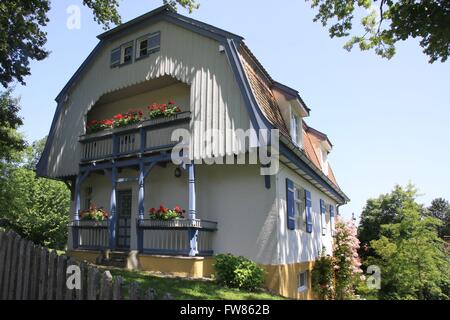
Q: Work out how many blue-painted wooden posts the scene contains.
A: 4